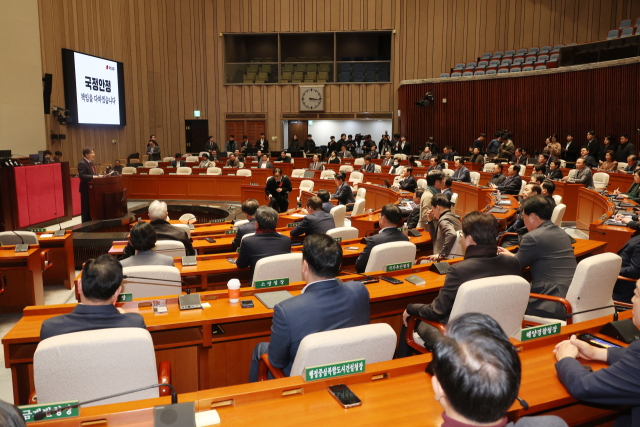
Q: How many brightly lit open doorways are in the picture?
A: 1